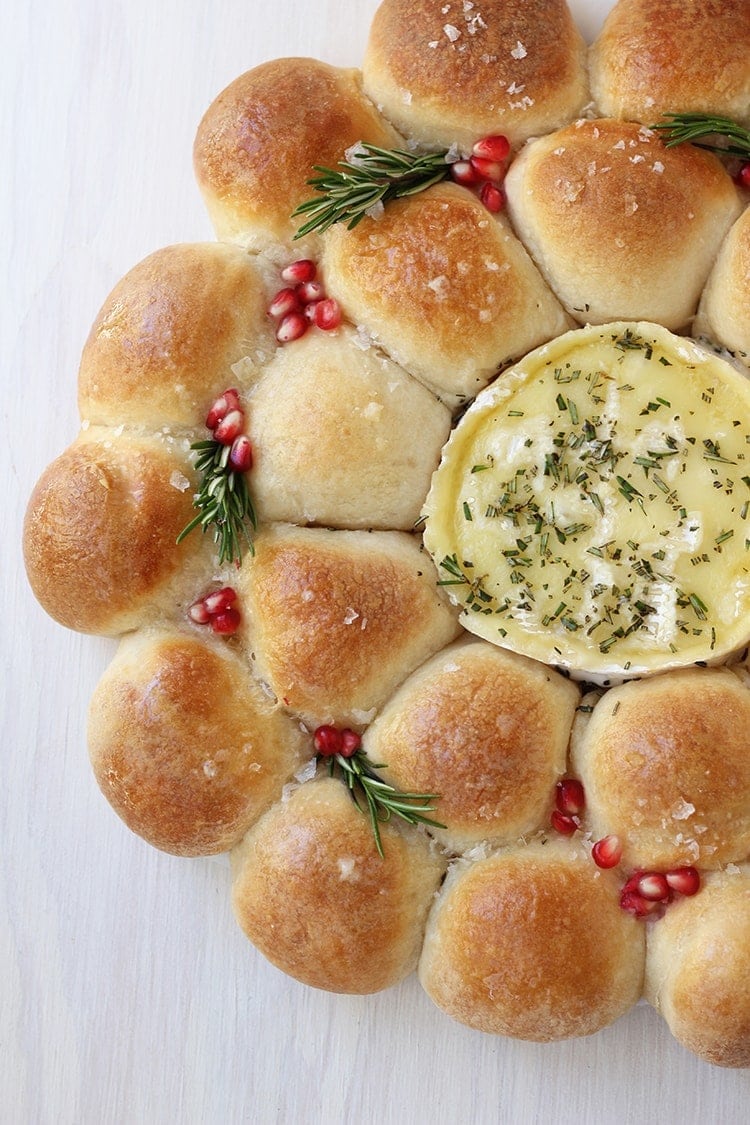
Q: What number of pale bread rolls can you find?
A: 1